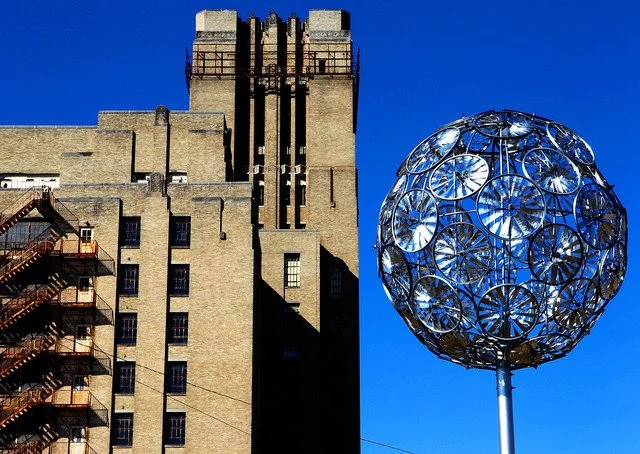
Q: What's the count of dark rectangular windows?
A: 10